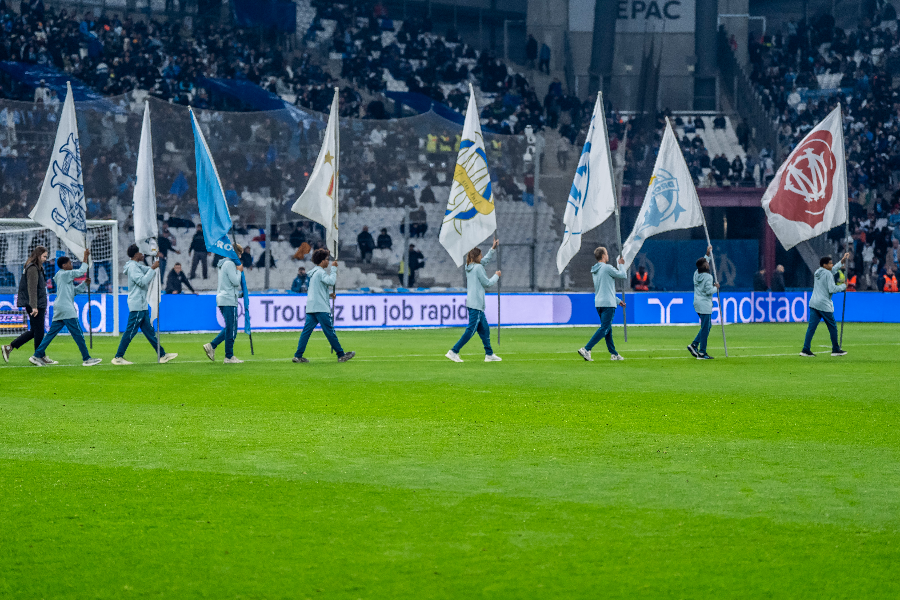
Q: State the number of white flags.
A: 7